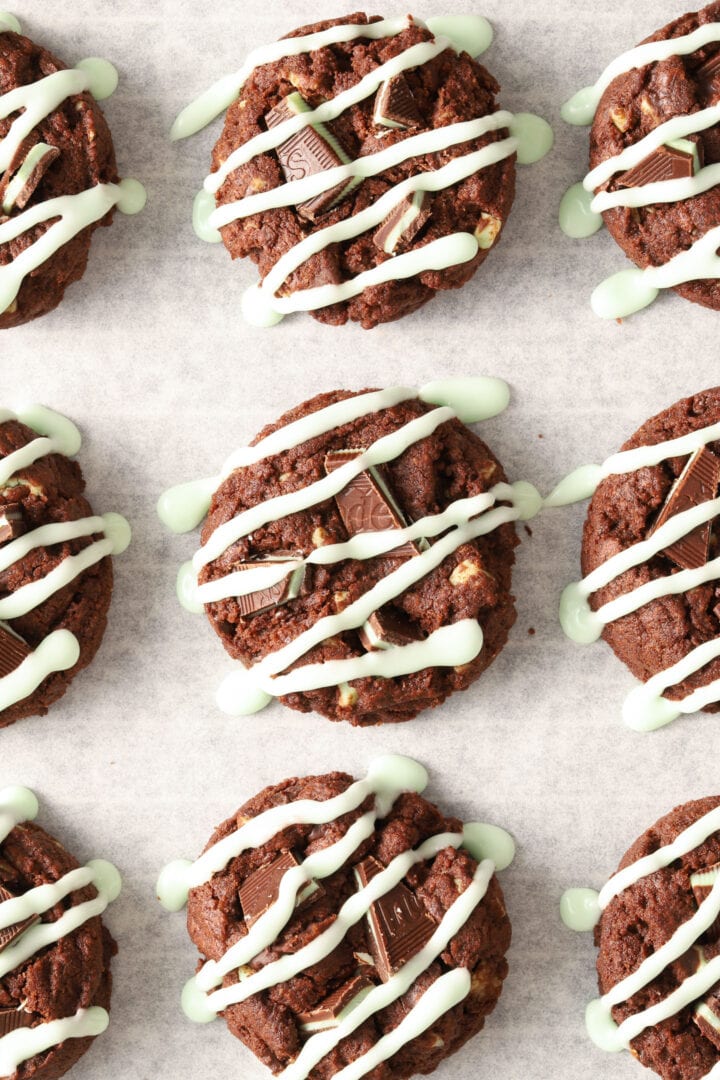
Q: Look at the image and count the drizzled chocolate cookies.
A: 9